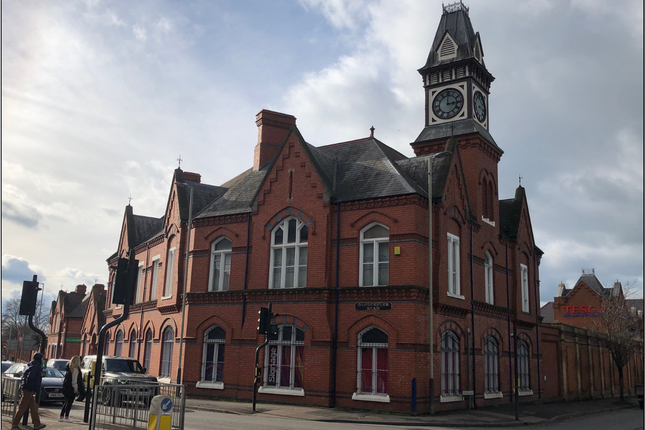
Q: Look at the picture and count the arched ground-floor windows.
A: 11